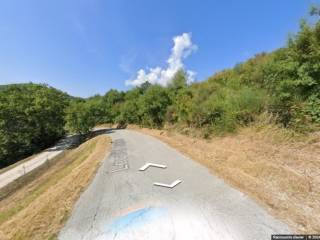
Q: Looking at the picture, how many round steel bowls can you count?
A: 0